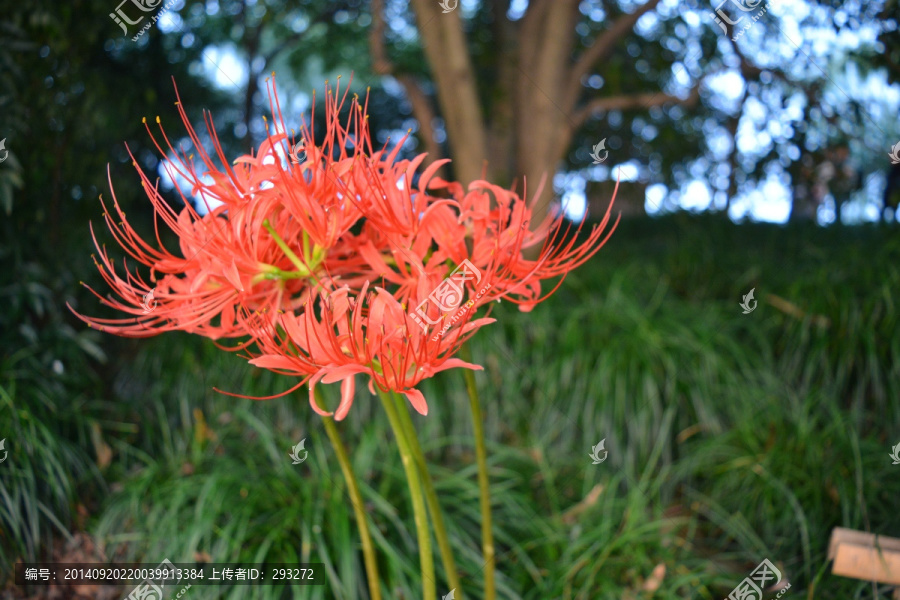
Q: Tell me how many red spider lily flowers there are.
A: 4